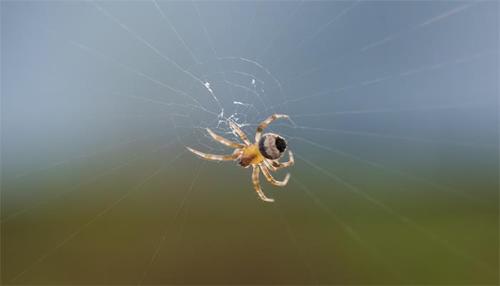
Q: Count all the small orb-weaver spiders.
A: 1